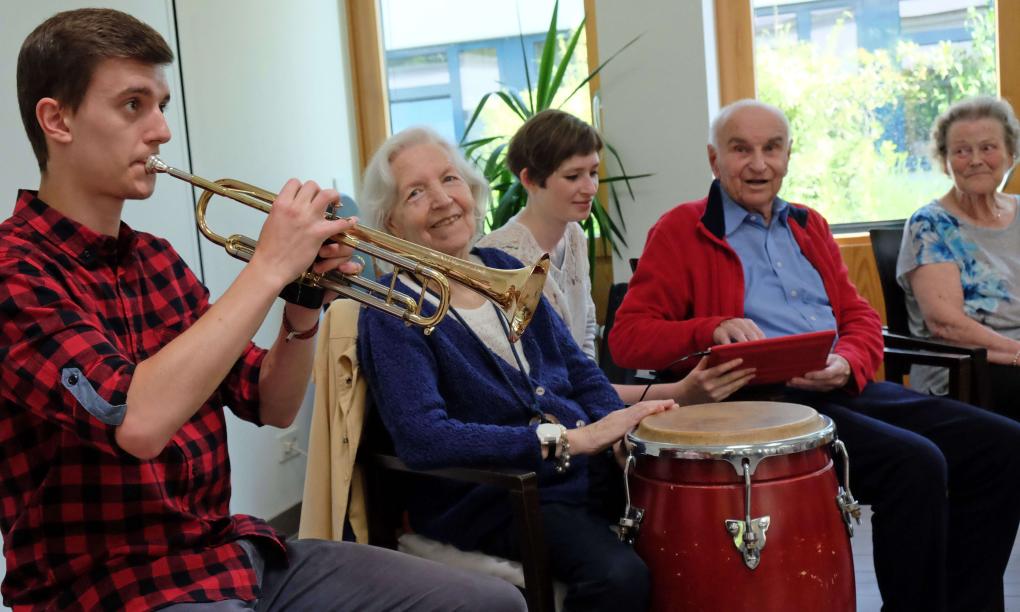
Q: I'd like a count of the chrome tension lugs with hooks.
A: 3